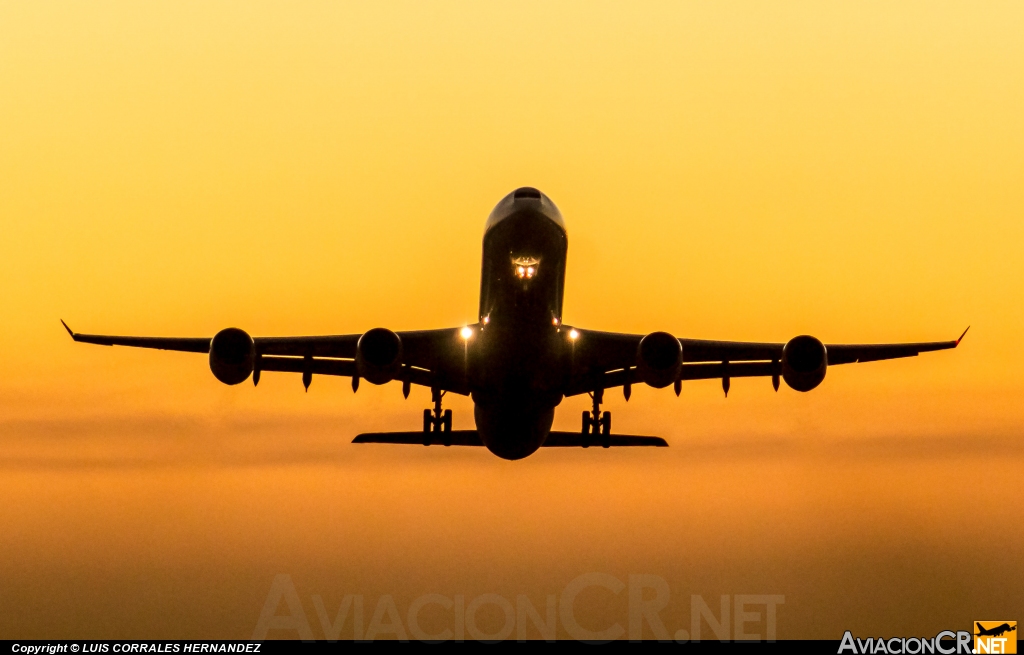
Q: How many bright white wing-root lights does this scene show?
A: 2